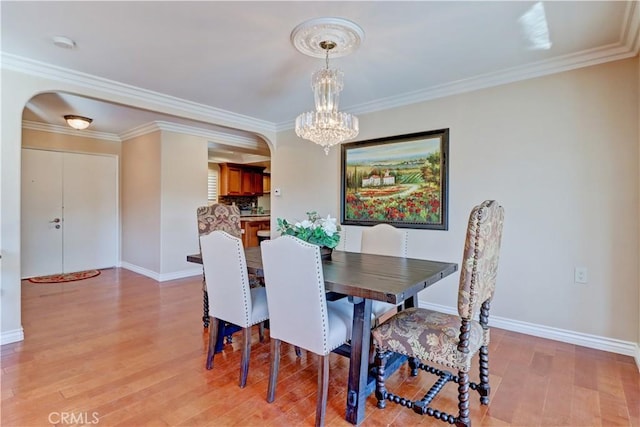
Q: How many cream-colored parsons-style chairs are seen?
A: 4